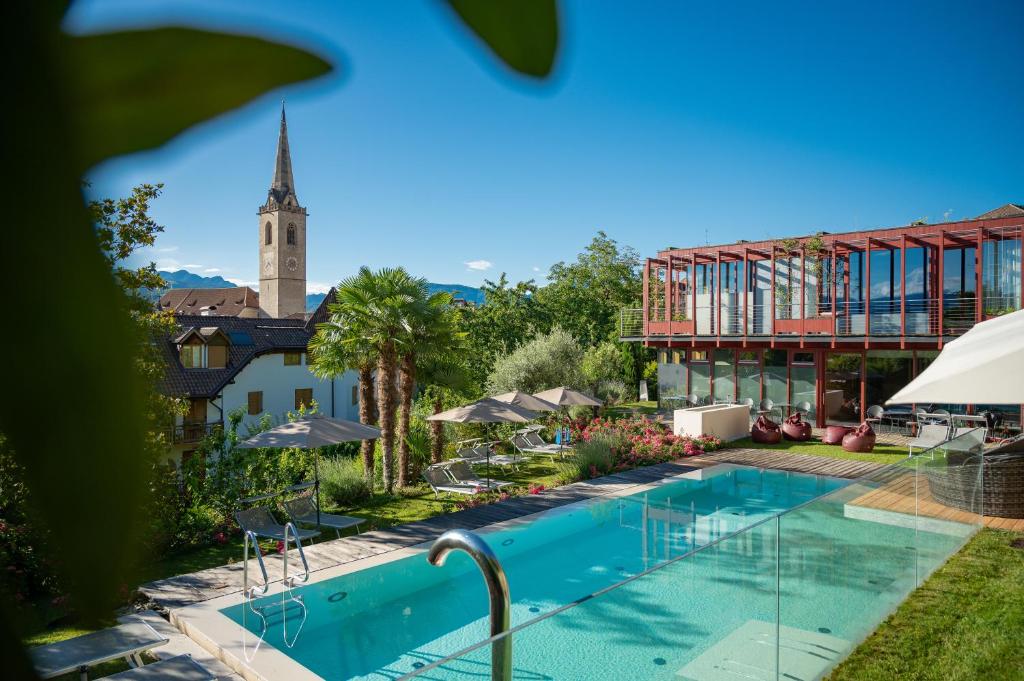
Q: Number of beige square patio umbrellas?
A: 4